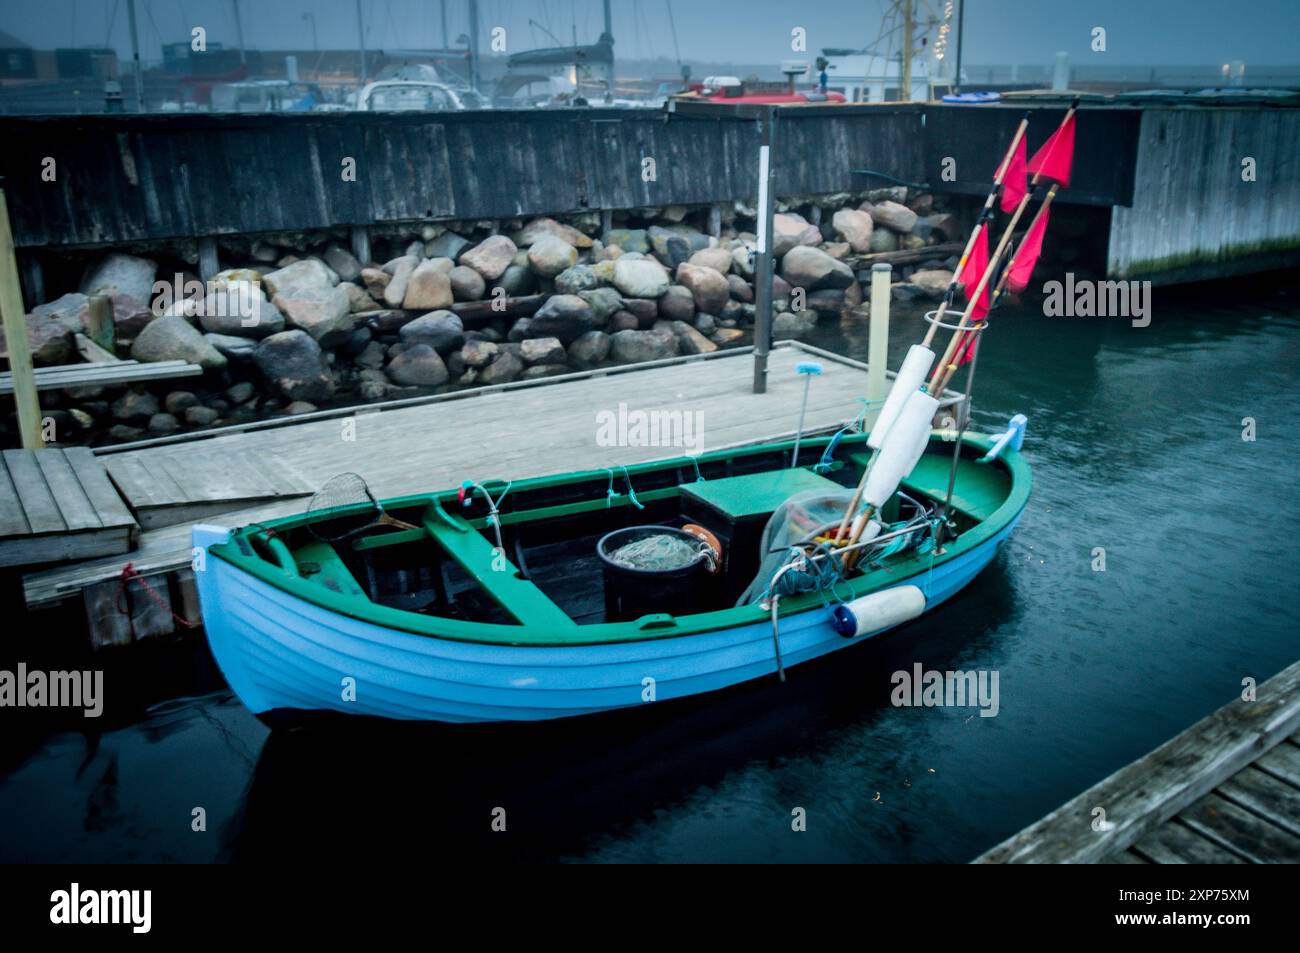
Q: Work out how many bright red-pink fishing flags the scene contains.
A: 5